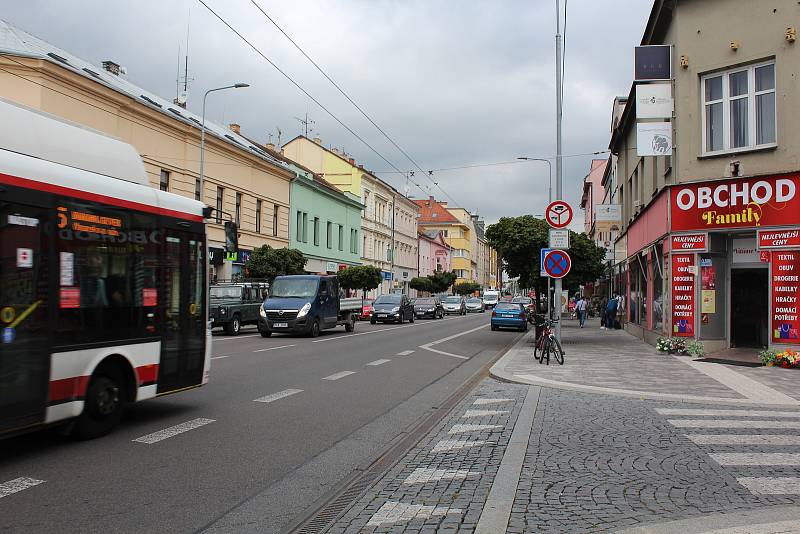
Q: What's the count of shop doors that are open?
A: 1